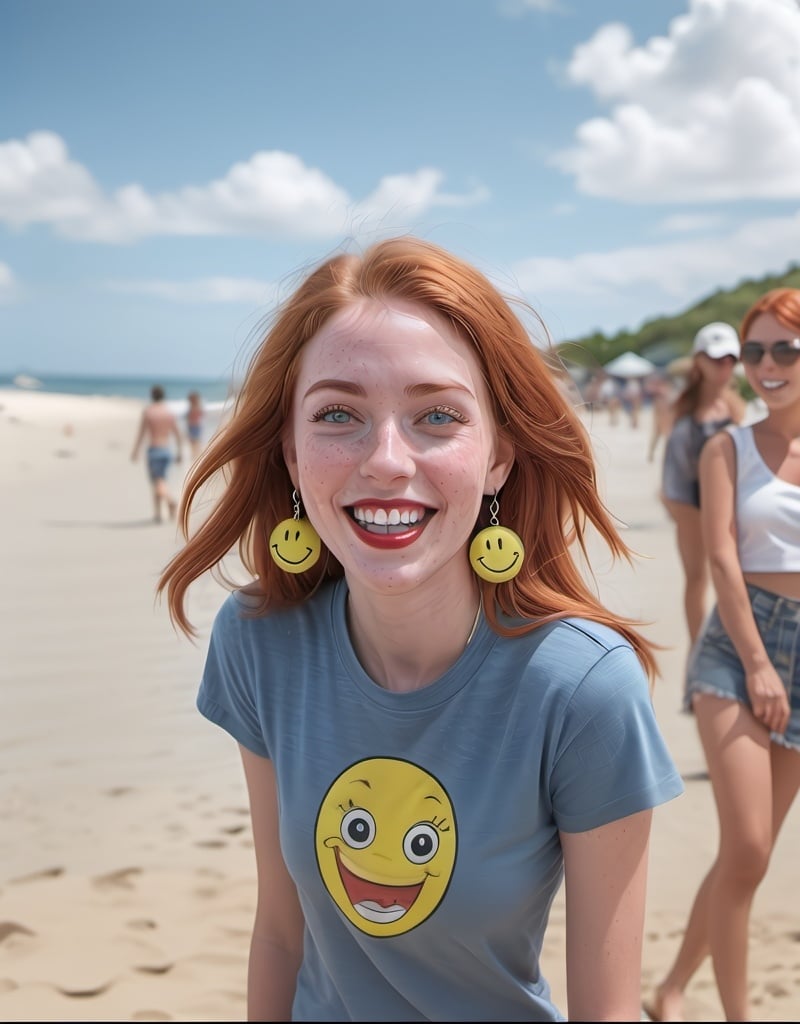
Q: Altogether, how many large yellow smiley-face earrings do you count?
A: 2